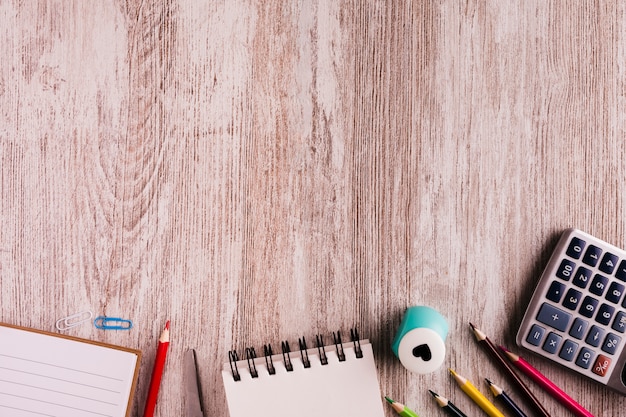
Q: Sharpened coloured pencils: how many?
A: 7